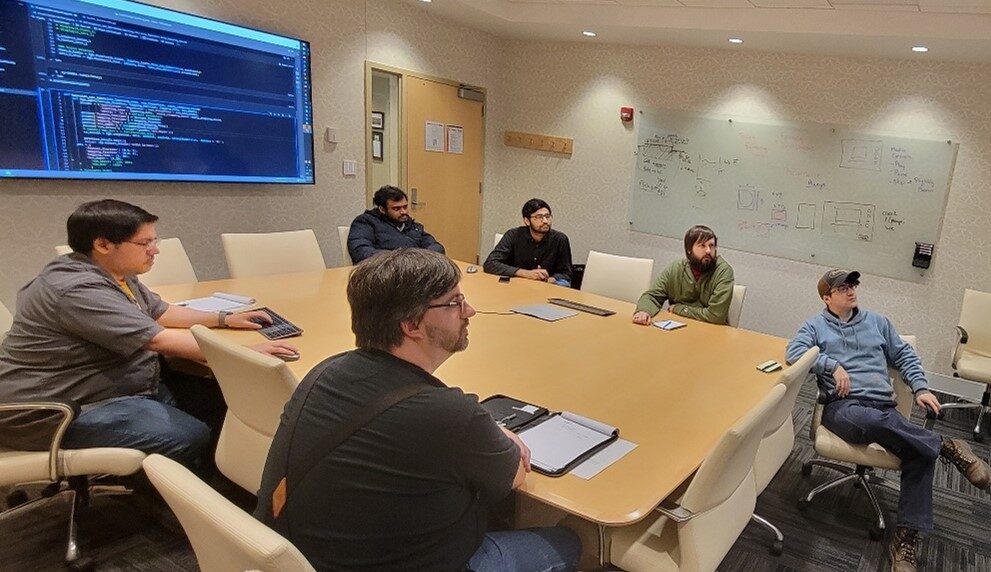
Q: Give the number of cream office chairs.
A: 13